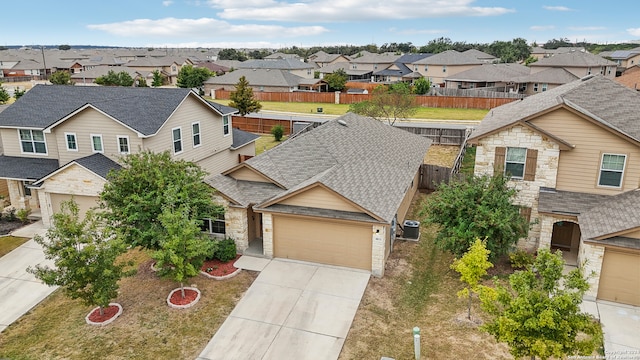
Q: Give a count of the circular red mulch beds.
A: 2